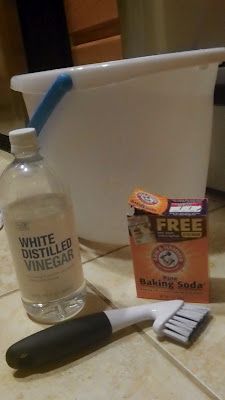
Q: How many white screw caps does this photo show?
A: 1